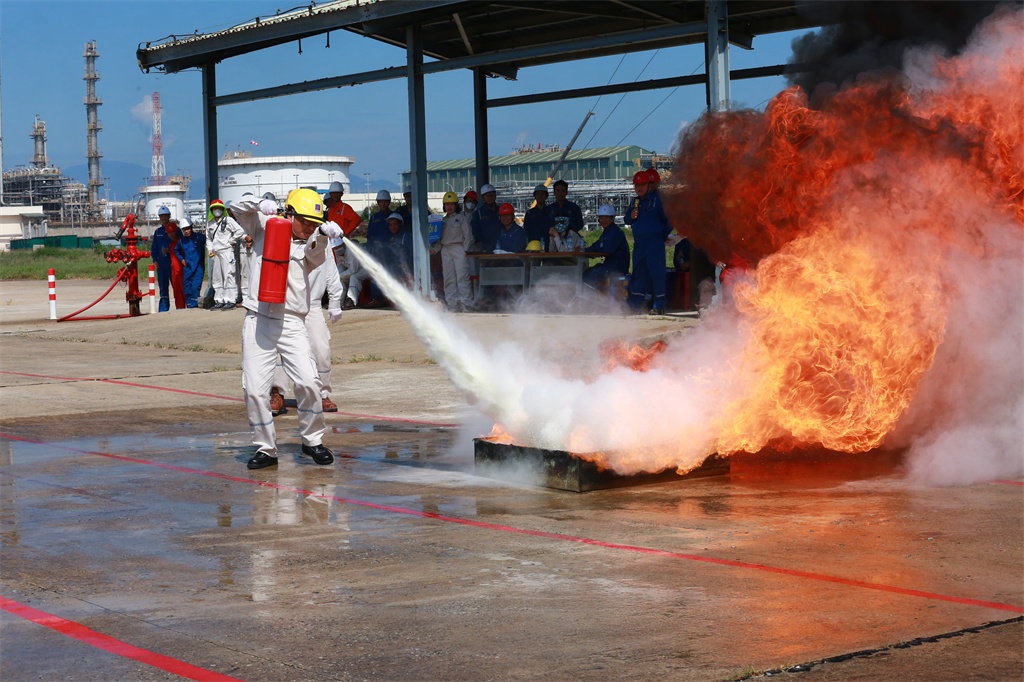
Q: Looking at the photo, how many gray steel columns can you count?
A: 4